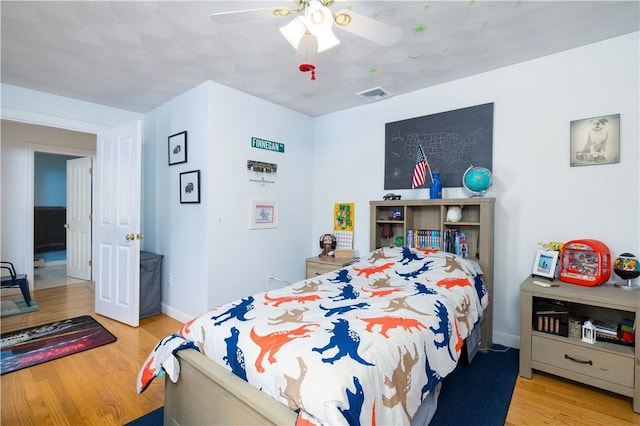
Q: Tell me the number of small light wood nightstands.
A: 2